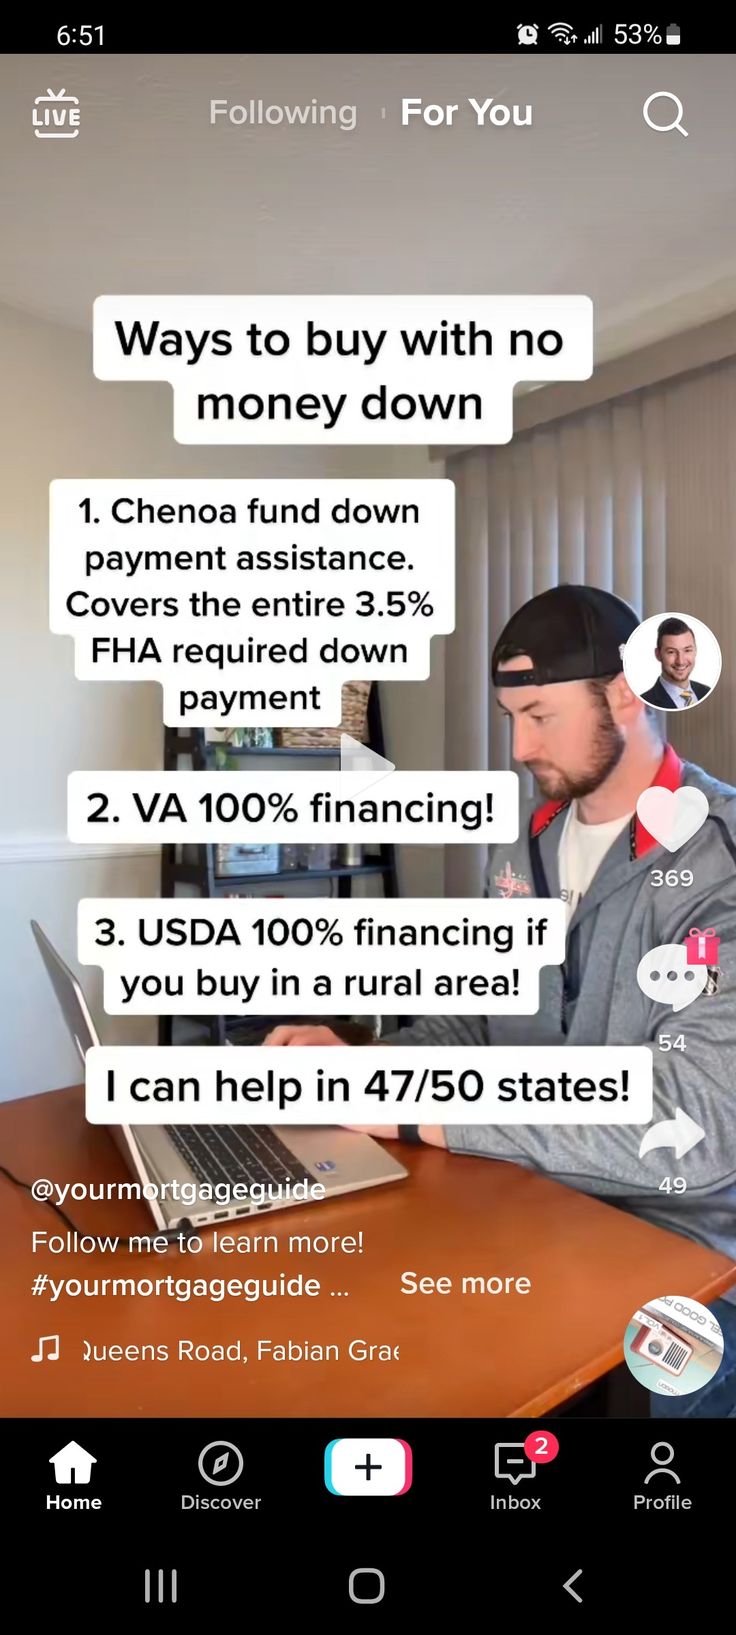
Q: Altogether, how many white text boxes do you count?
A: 5